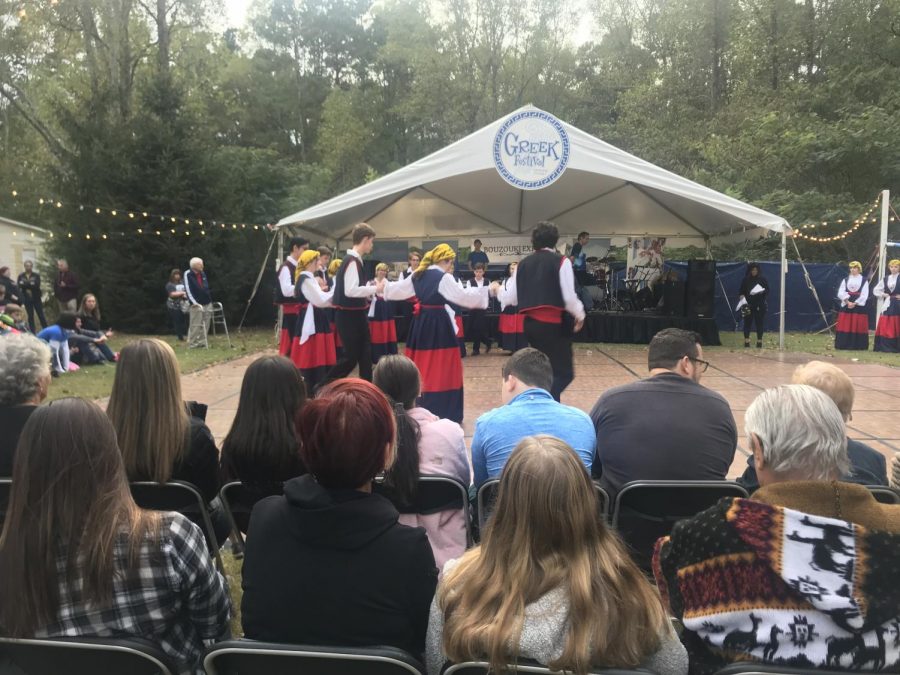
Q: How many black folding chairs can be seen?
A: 11